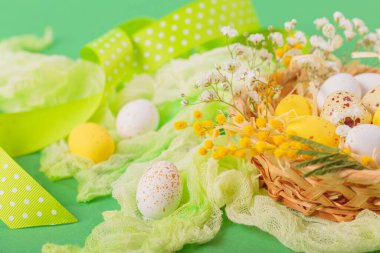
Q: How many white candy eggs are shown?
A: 5